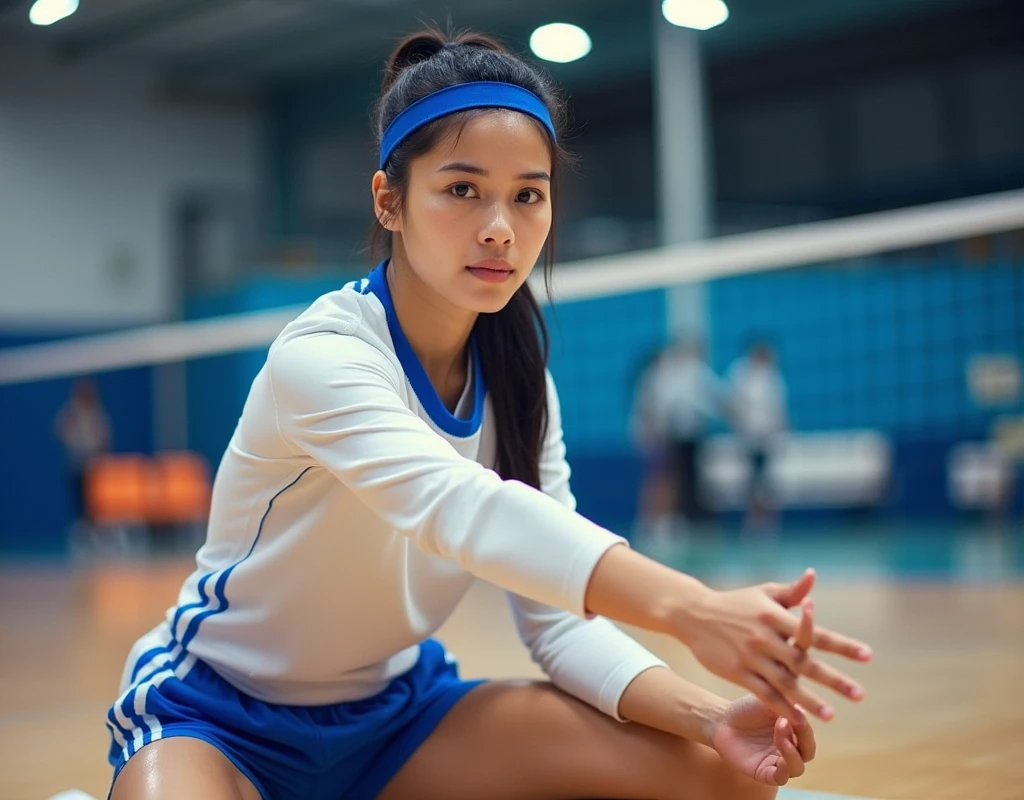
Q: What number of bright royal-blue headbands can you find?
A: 1